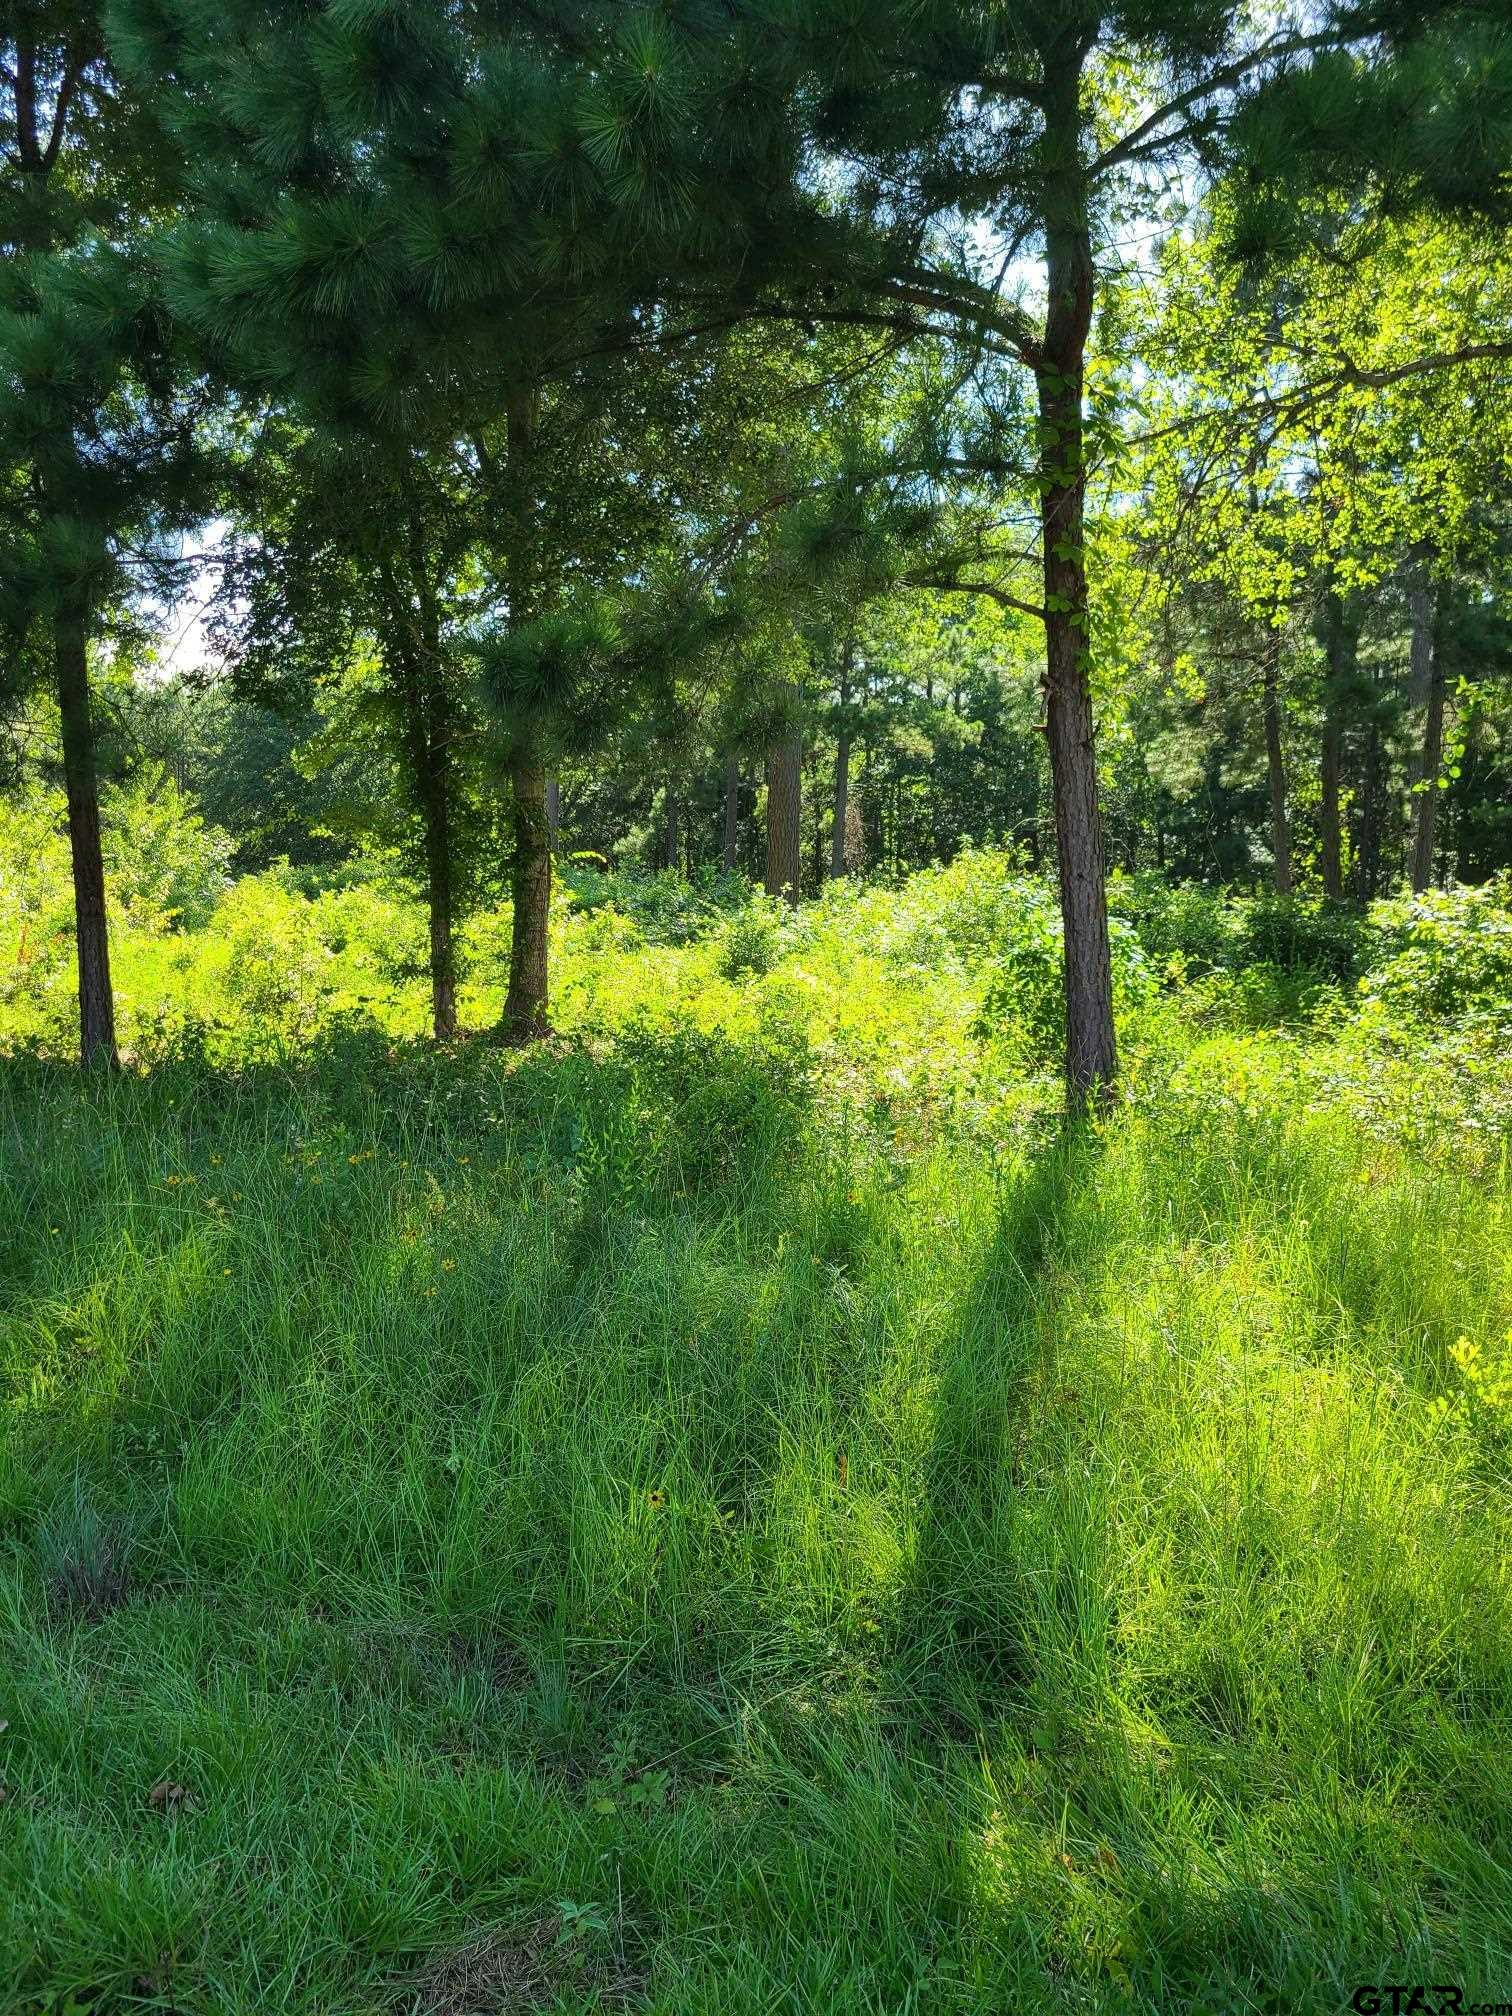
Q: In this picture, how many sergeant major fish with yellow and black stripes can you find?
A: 0